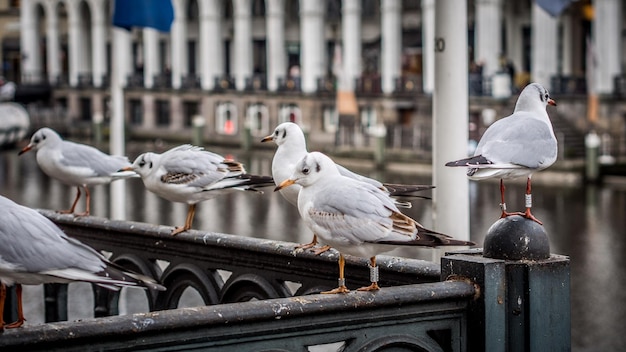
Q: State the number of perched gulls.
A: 6